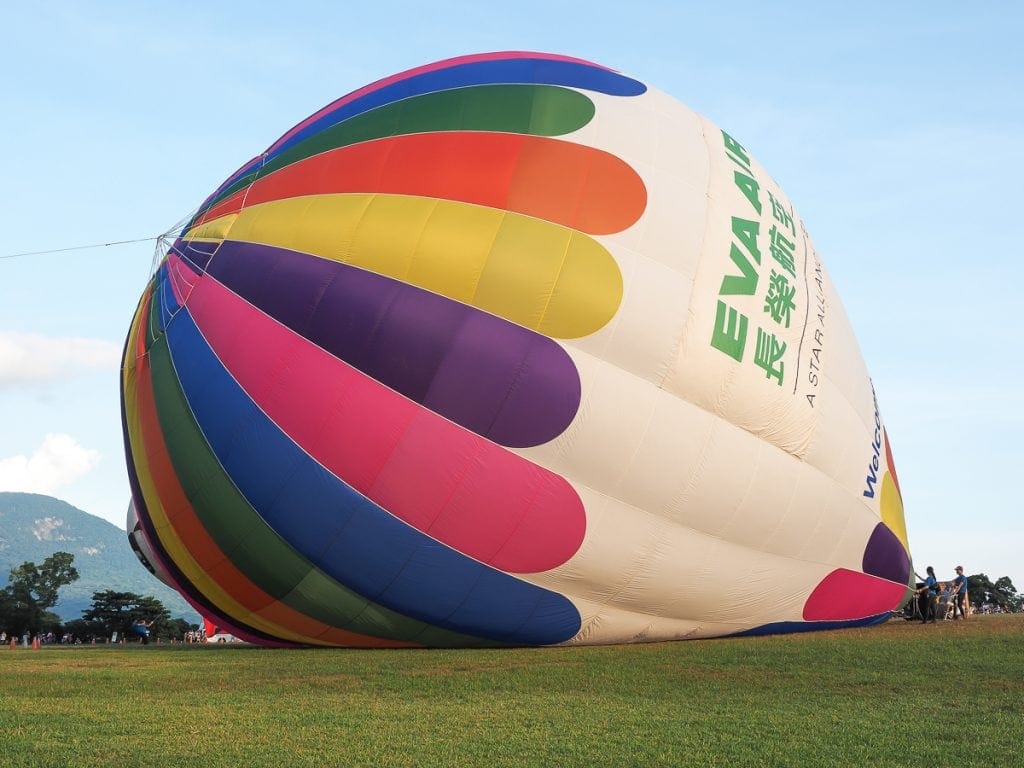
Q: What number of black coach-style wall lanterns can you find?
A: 0